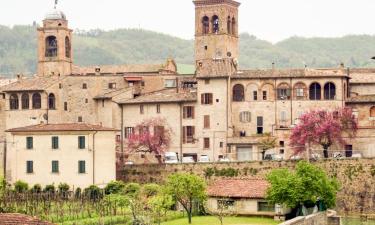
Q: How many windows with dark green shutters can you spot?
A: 6